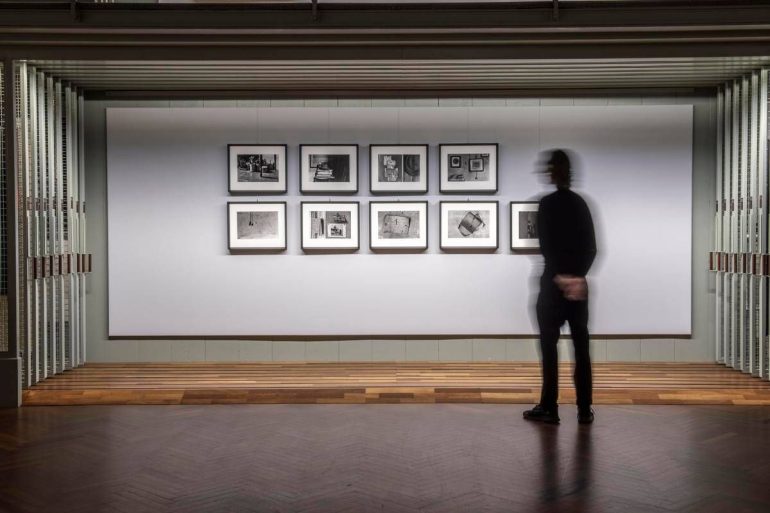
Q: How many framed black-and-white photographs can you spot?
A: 9